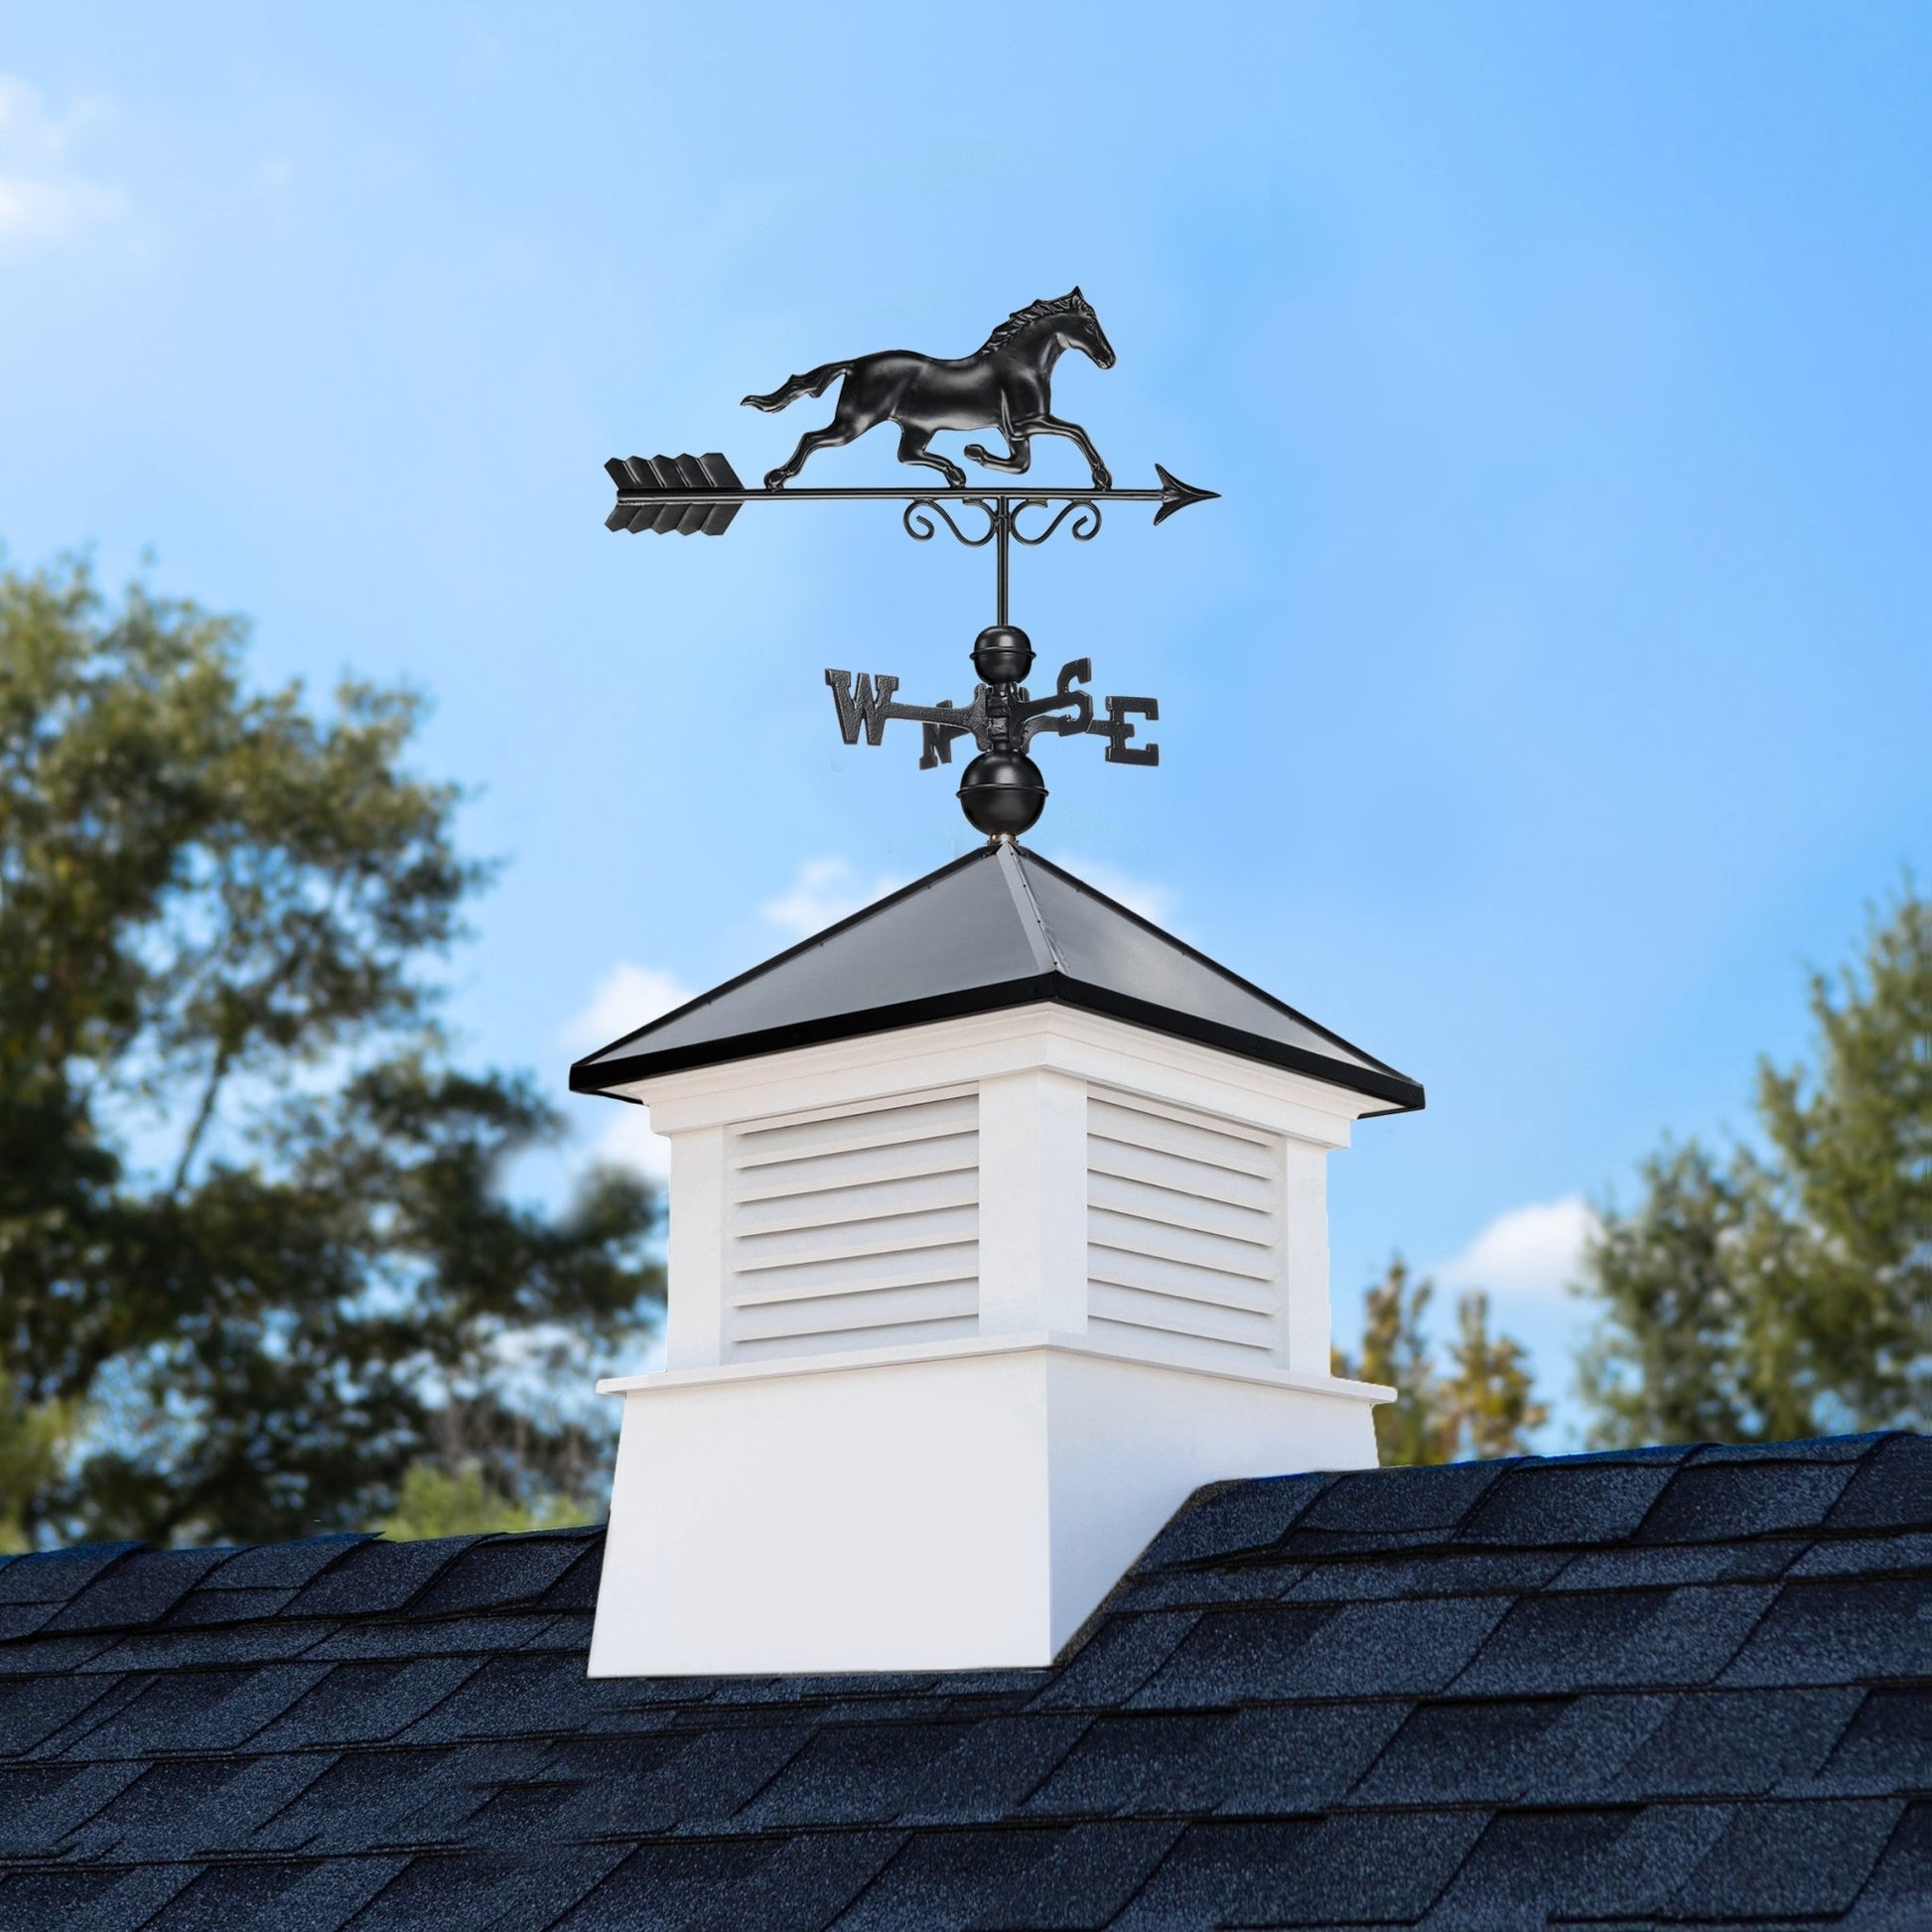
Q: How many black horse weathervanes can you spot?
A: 1